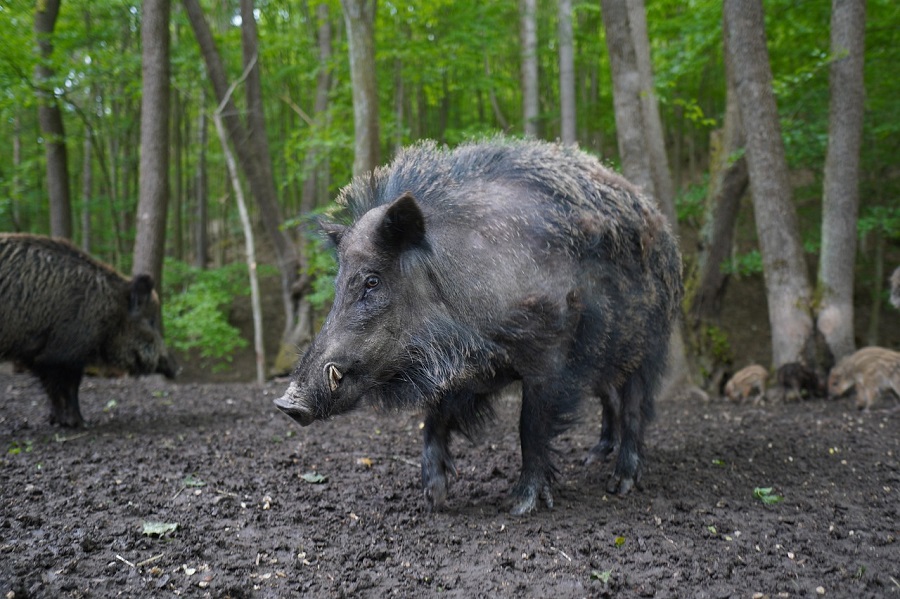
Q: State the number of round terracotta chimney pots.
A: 0